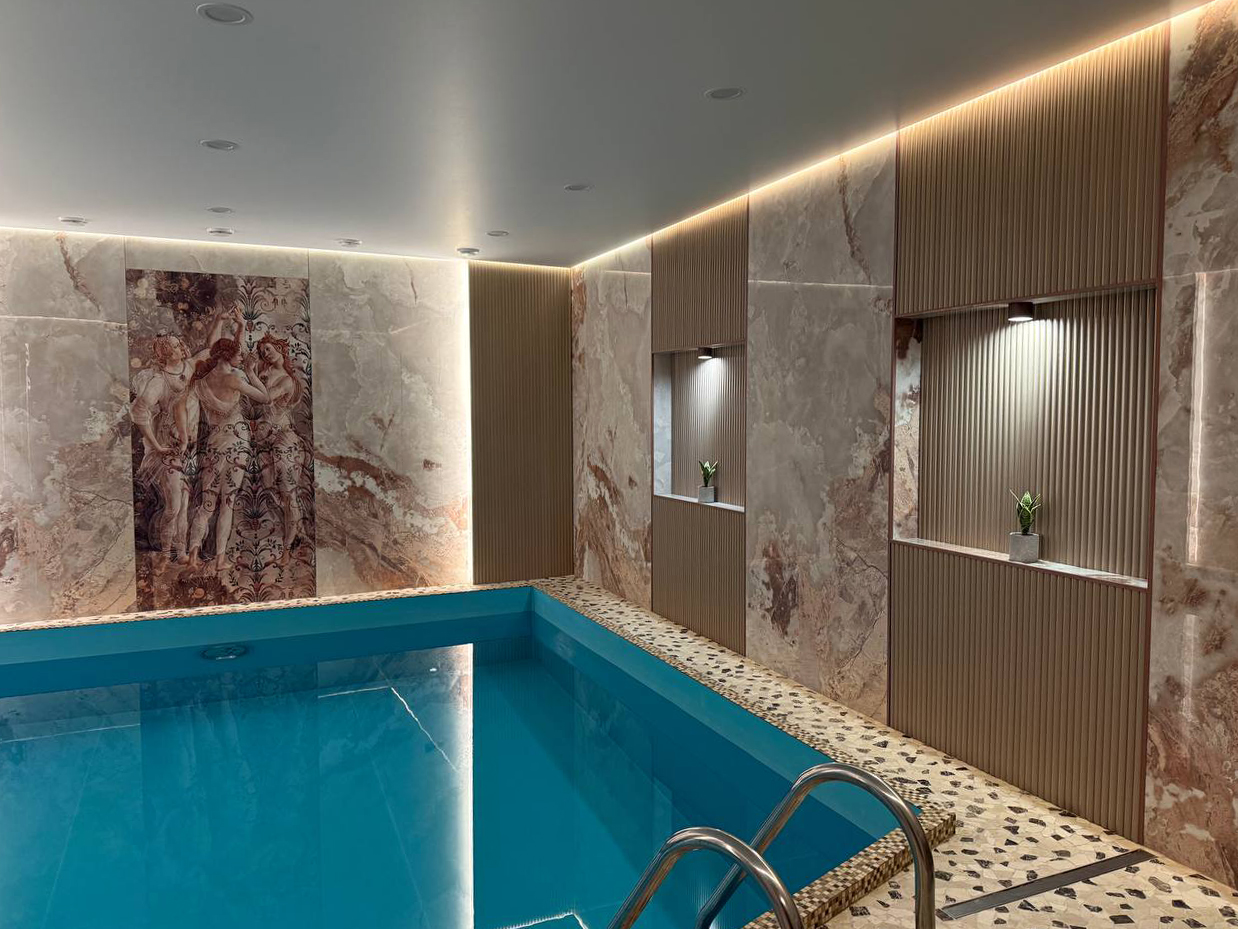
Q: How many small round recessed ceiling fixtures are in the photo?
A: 10